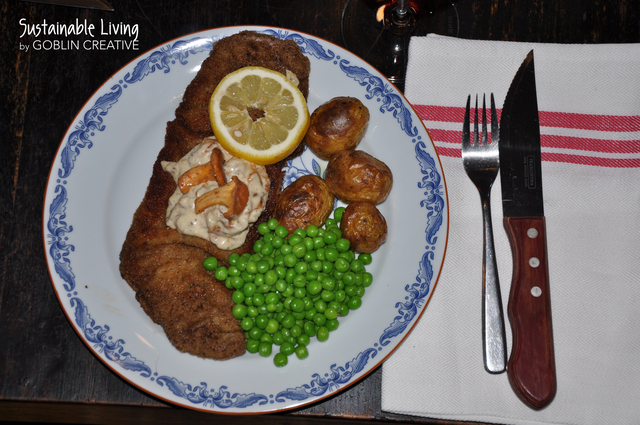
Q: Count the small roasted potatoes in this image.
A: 4